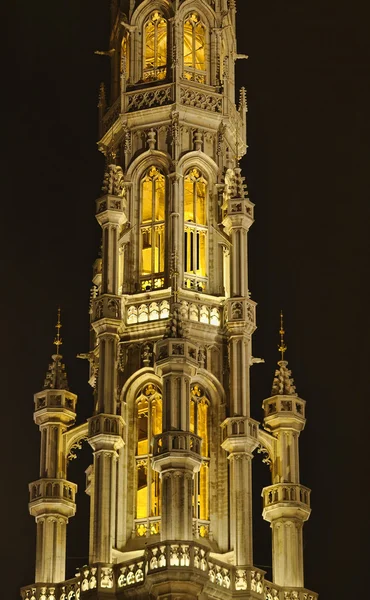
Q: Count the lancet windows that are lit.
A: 6